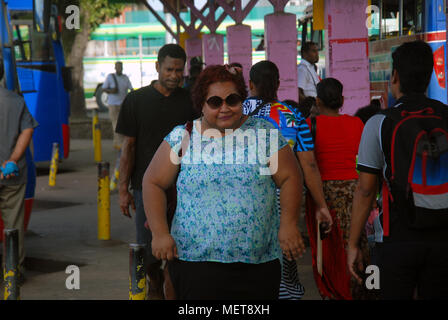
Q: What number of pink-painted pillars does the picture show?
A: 5